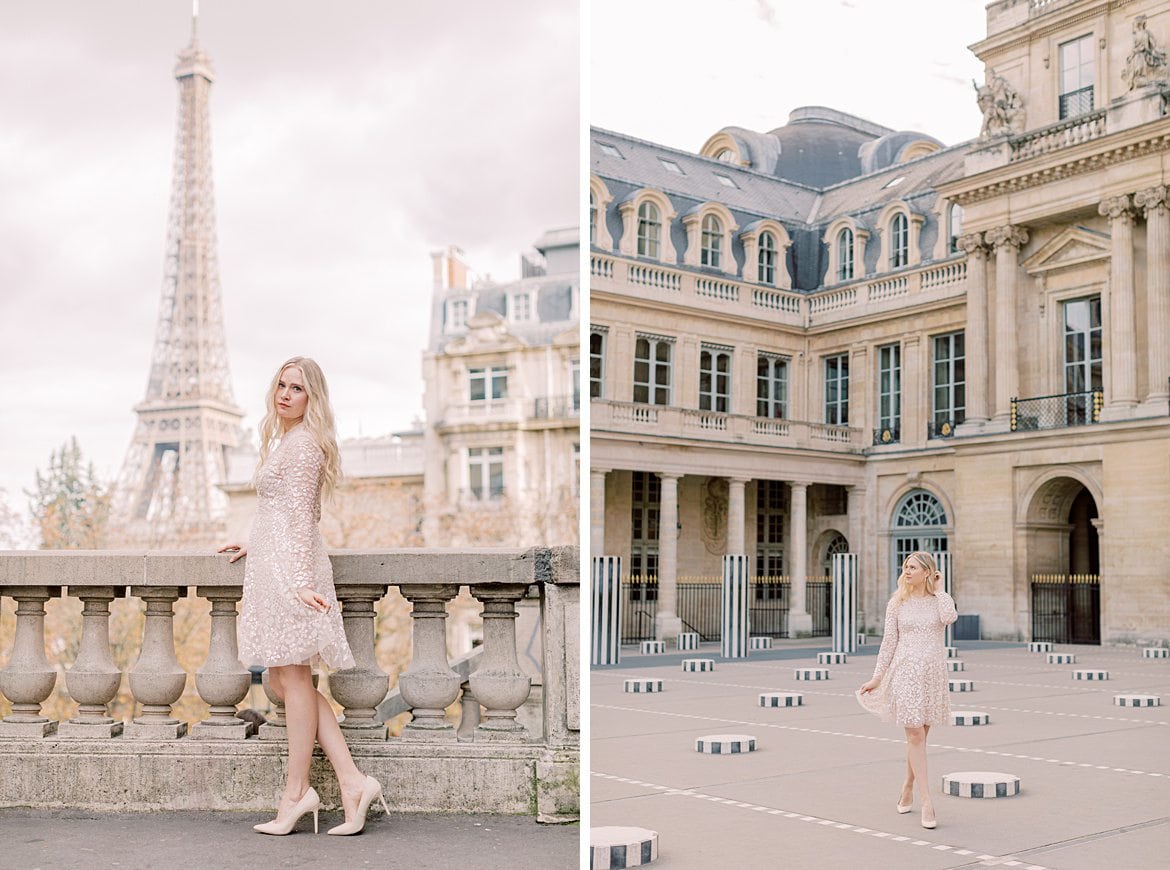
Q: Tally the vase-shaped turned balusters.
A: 8